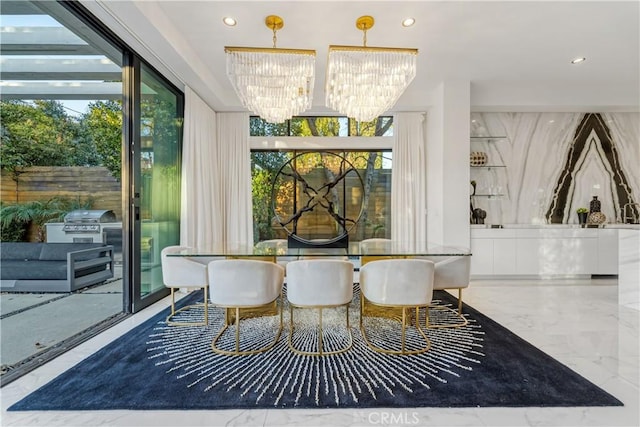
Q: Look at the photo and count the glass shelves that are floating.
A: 3